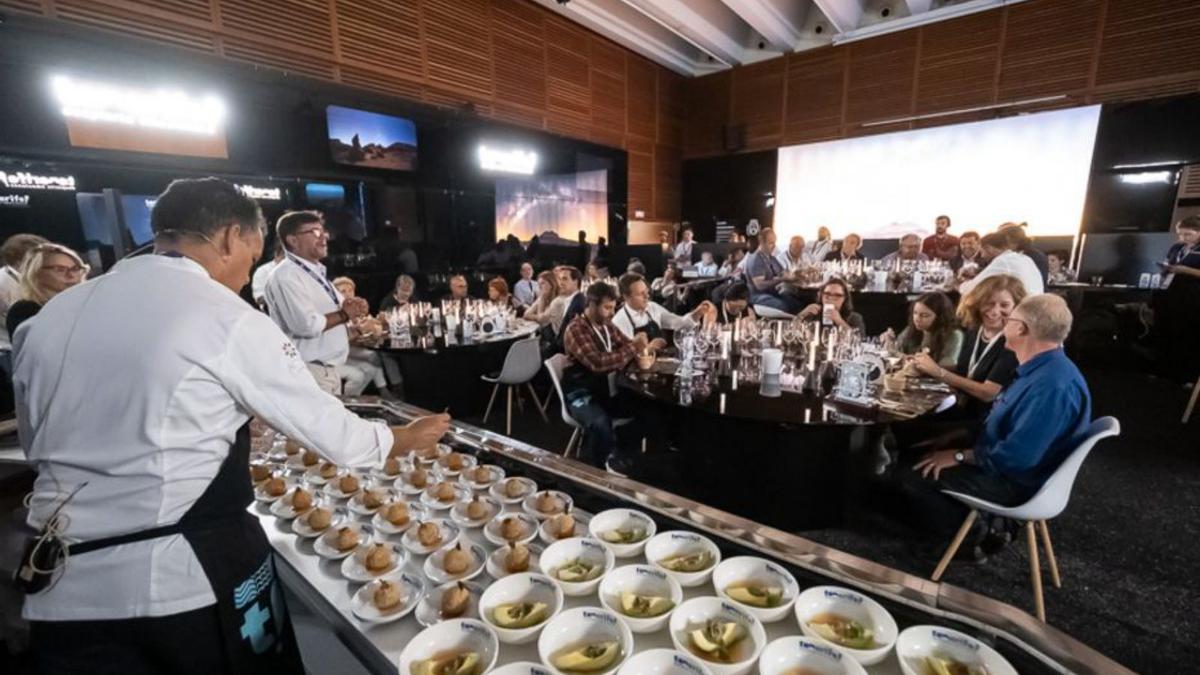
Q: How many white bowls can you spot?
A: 14